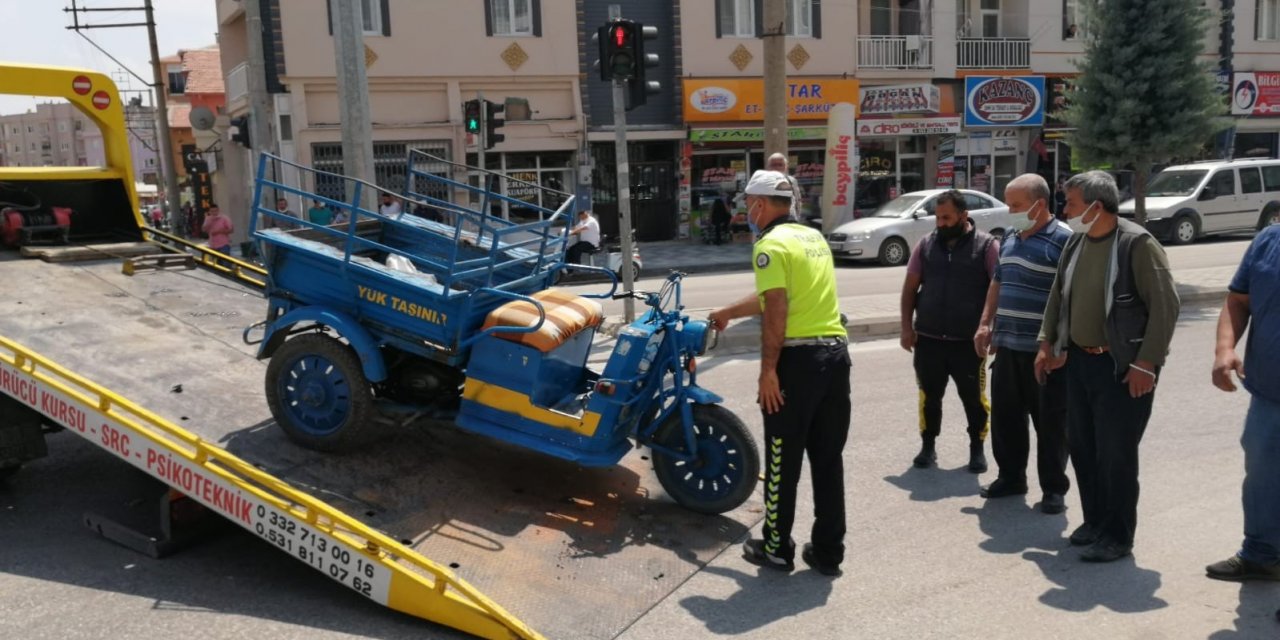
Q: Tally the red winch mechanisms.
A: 1